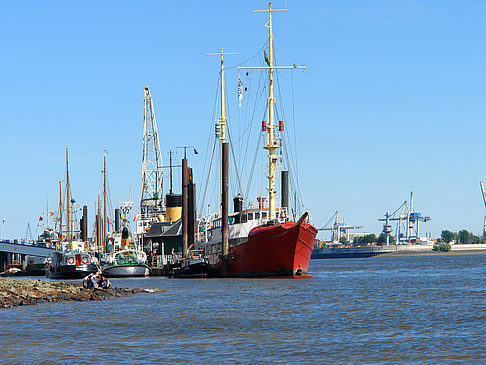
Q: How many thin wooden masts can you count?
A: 4